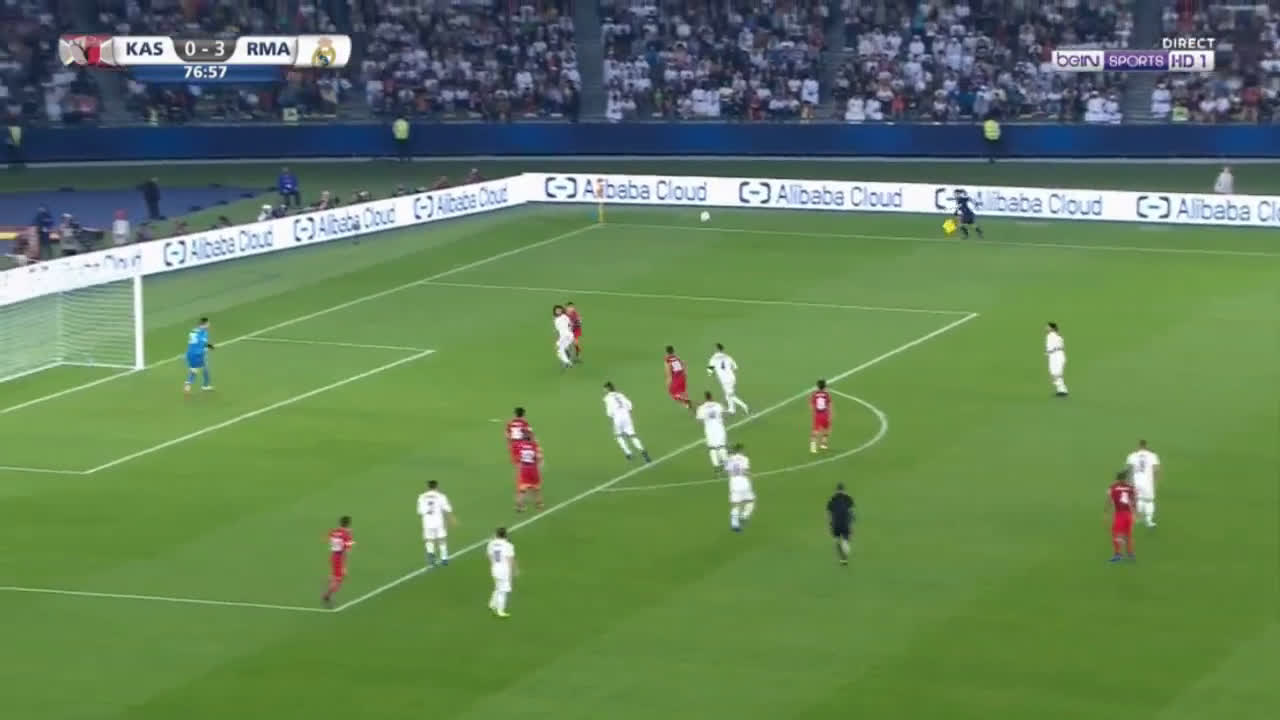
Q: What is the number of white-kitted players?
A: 9